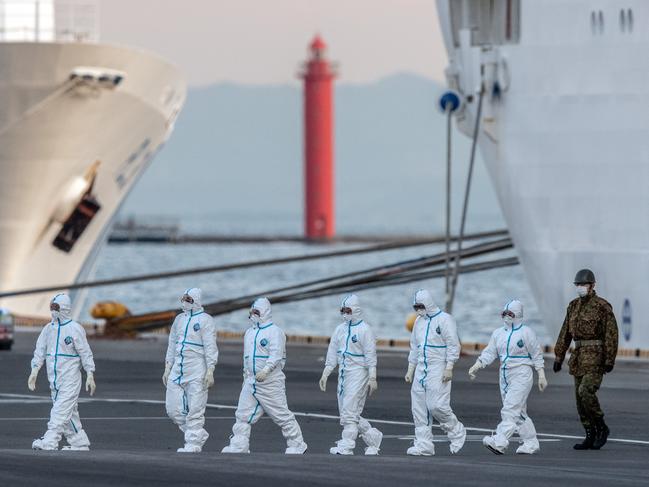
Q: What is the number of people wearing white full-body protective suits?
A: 6